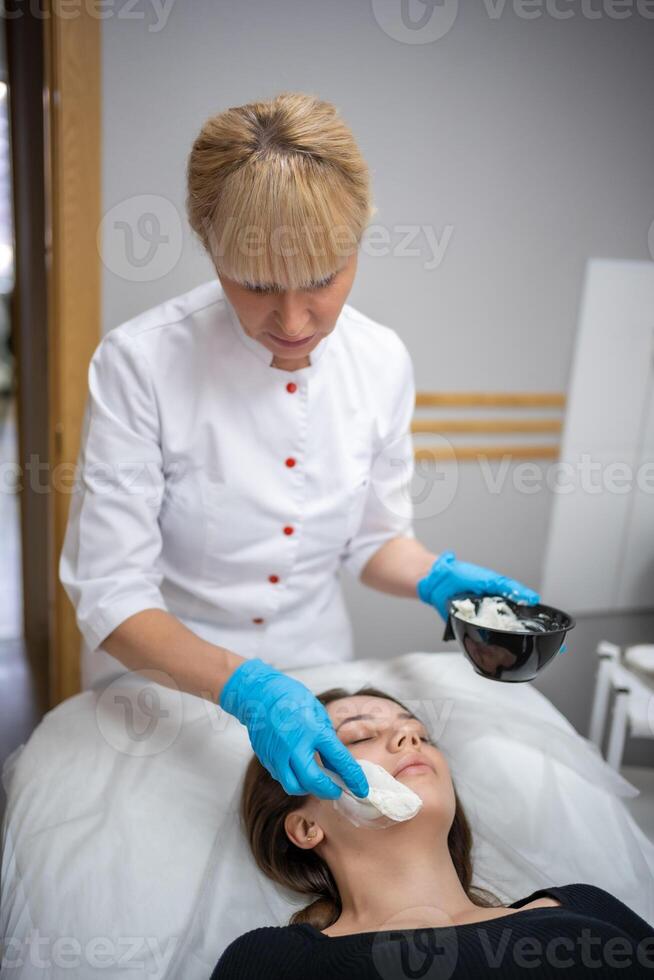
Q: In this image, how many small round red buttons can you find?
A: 5